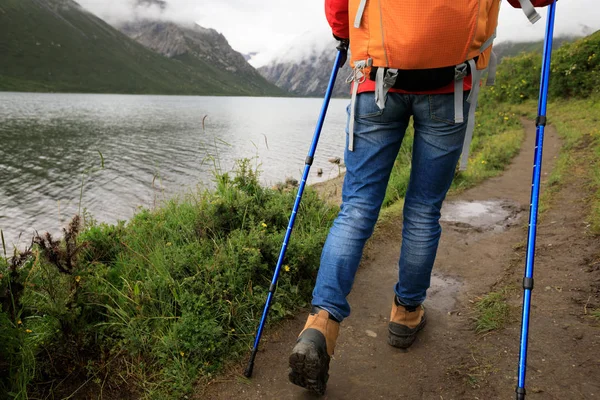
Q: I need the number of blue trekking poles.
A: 2